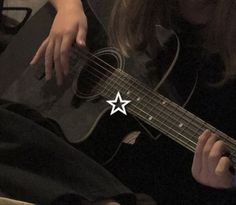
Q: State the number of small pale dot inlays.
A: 5